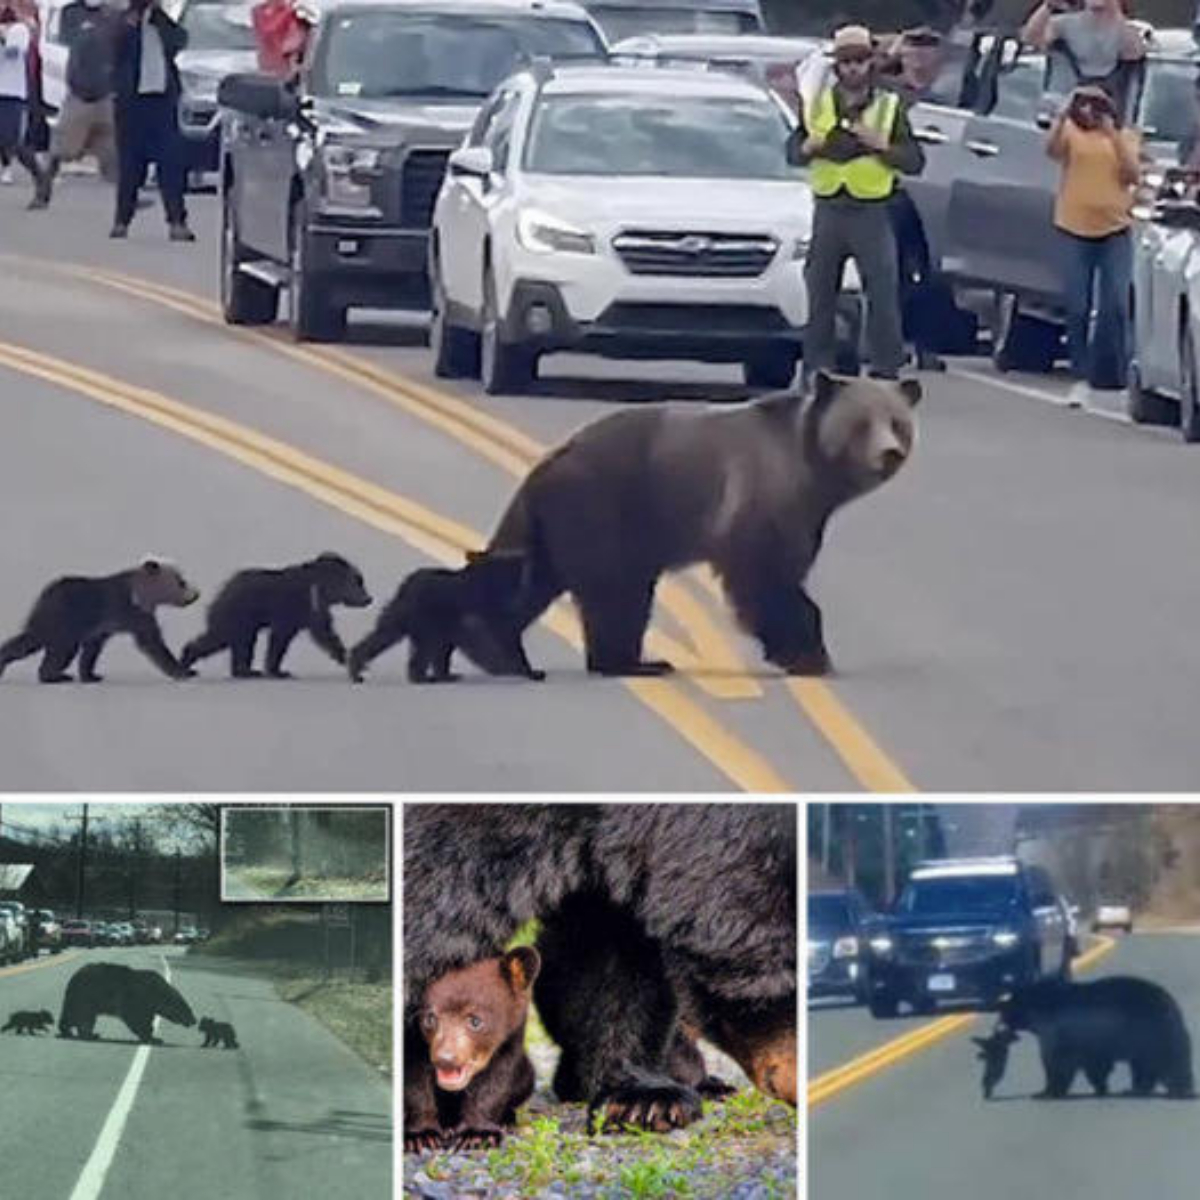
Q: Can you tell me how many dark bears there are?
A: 11